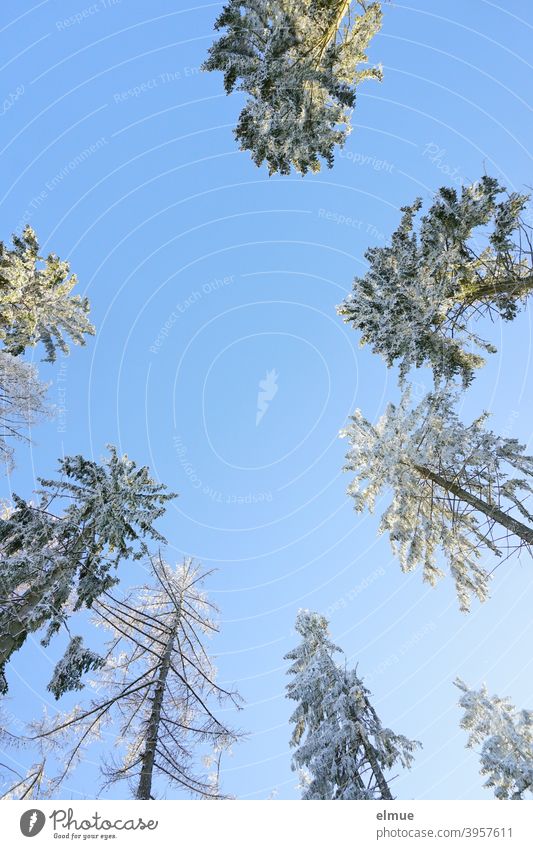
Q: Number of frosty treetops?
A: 9